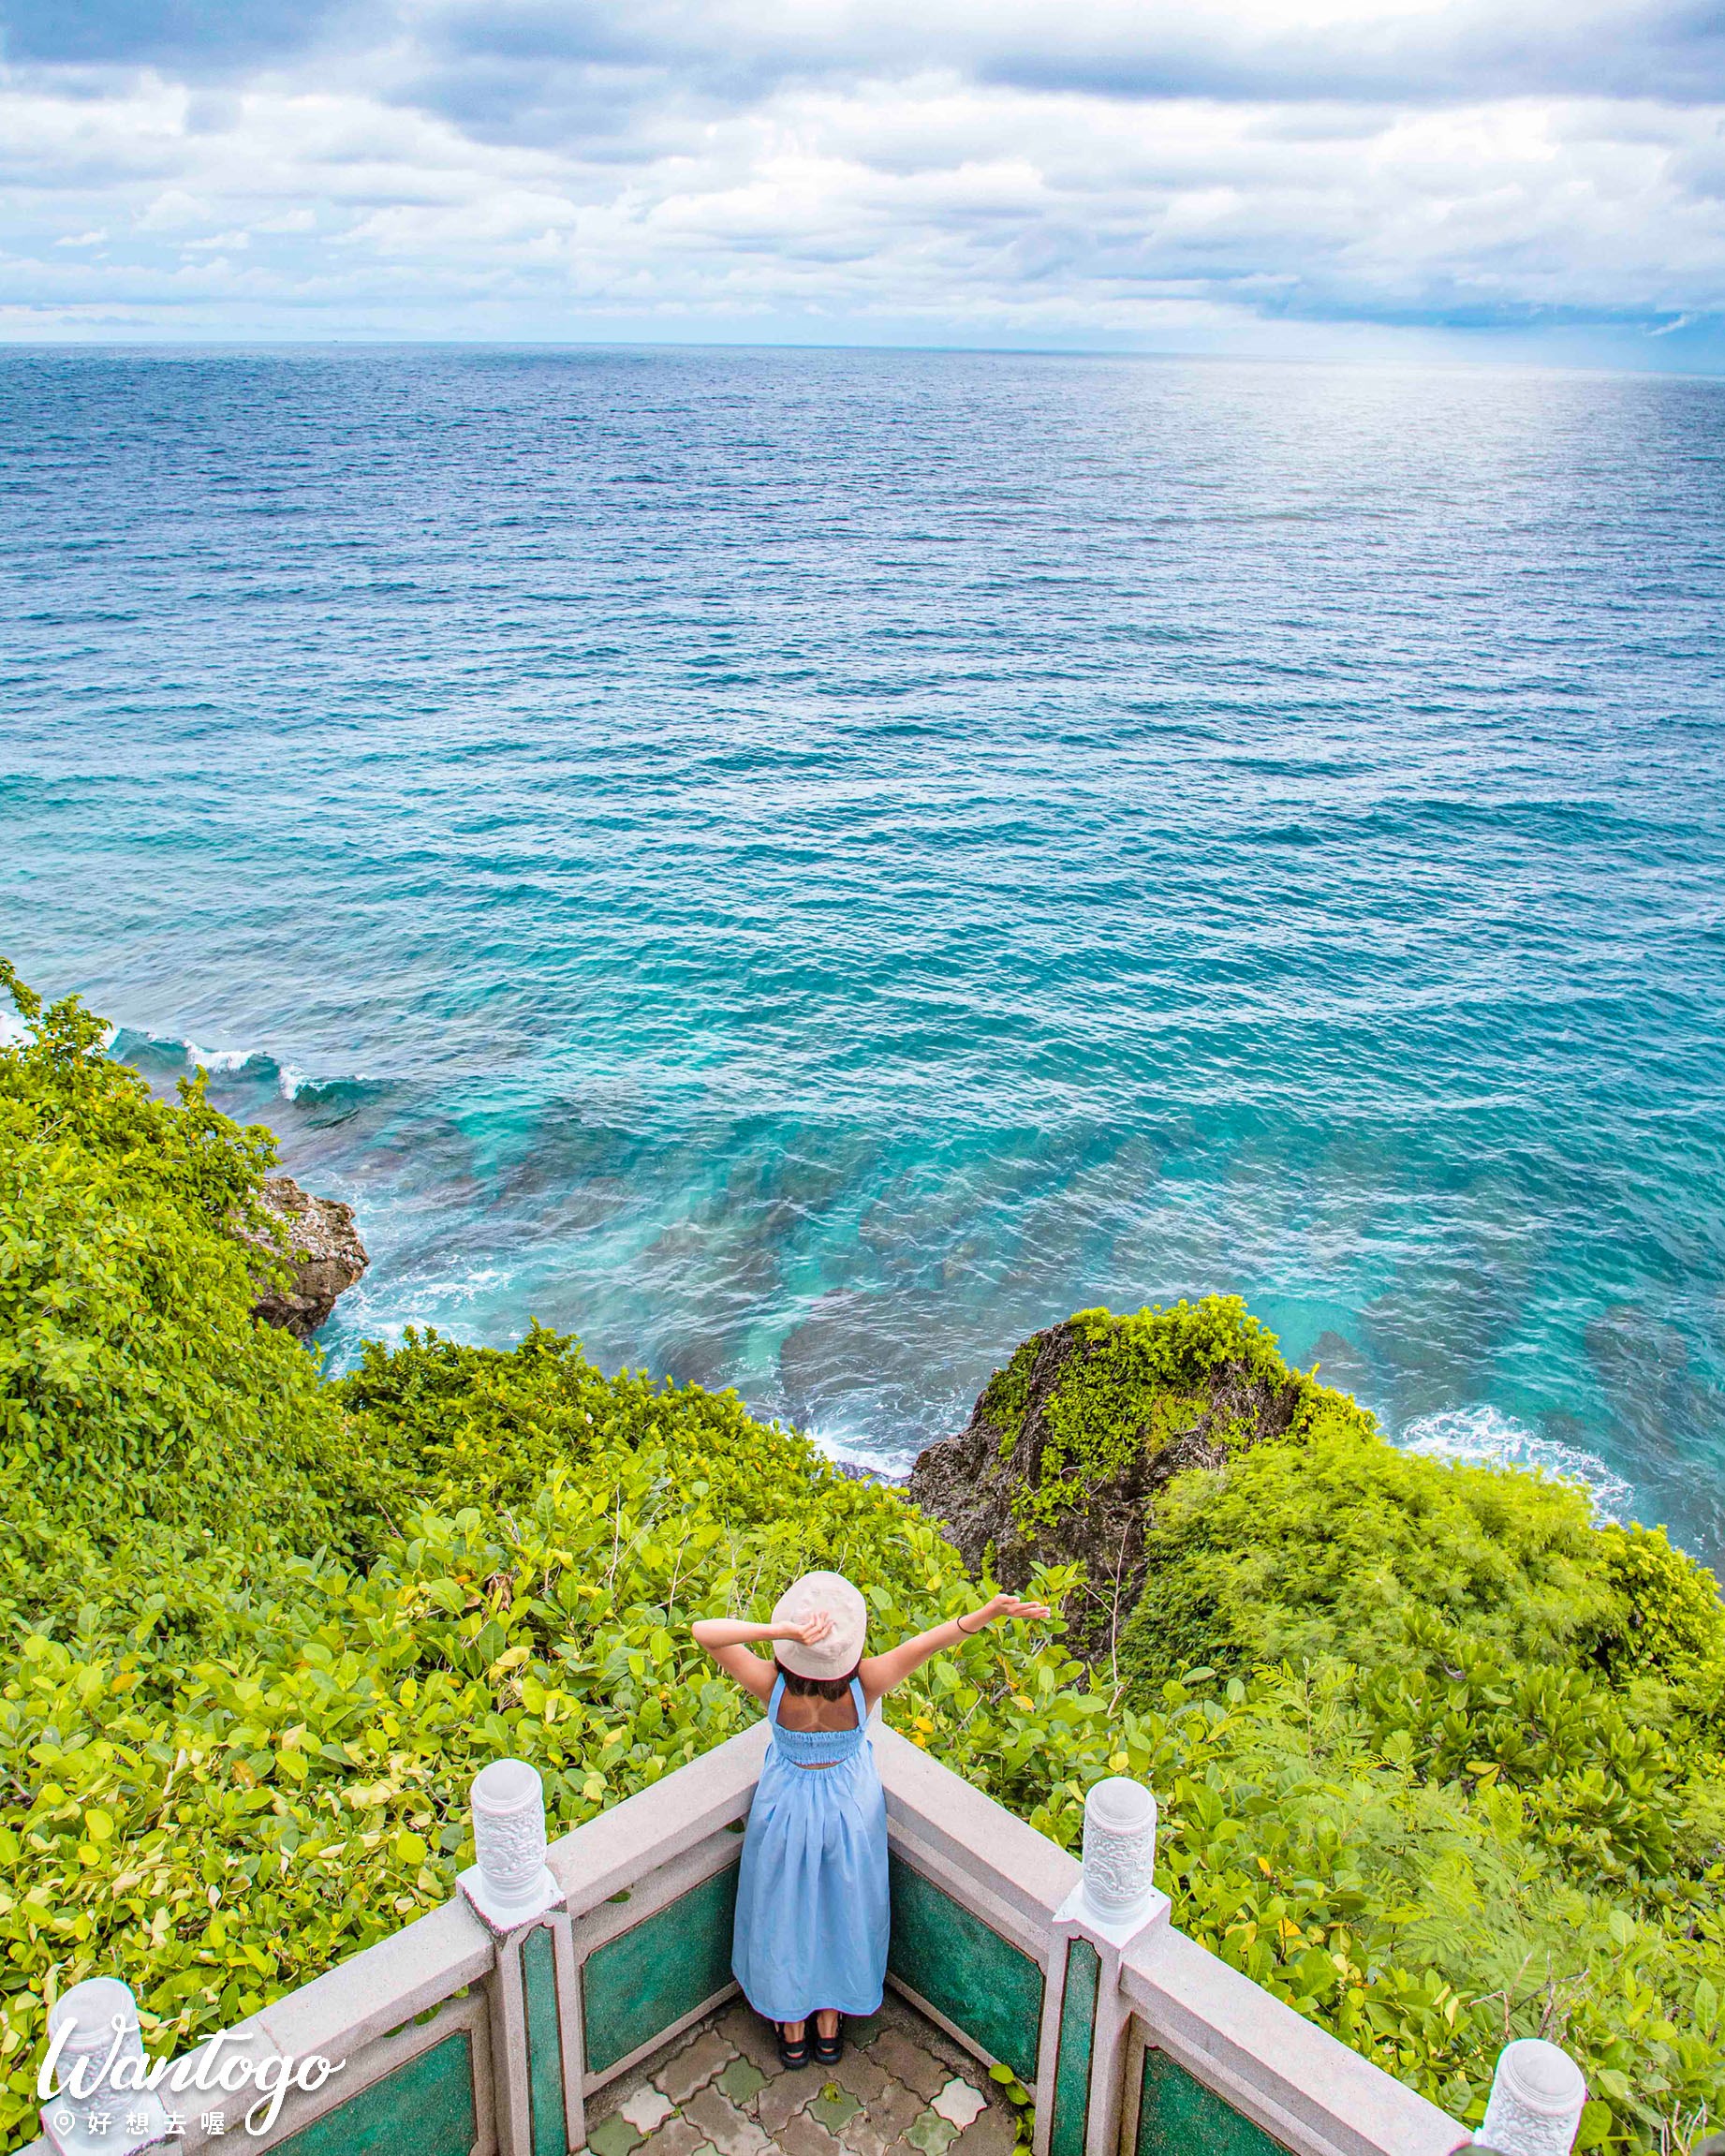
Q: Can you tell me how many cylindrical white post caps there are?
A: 4